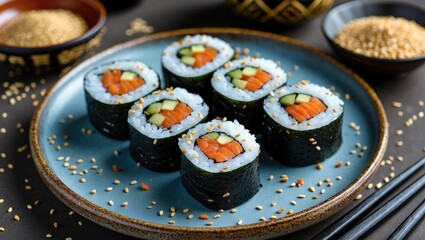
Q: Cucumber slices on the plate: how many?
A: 14